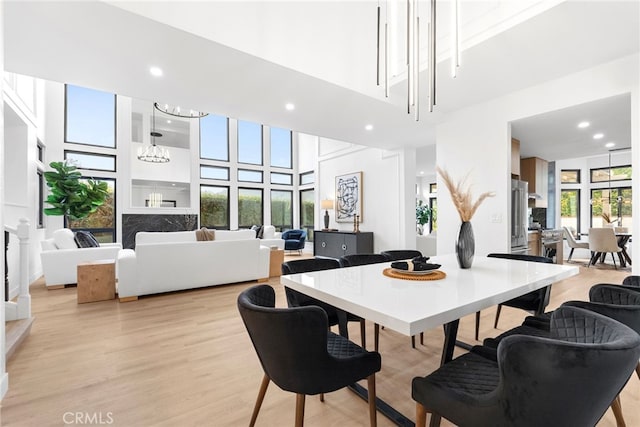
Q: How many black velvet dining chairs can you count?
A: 8